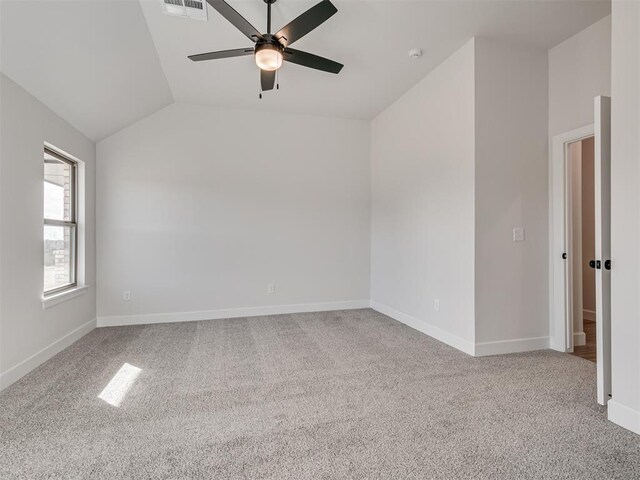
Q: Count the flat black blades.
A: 5